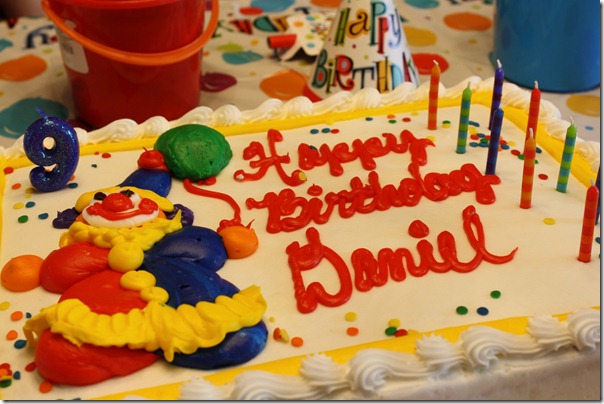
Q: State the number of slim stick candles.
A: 9